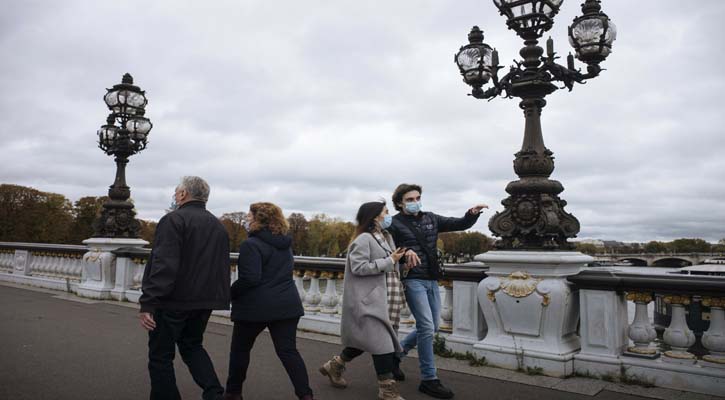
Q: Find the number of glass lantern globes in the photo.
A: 6